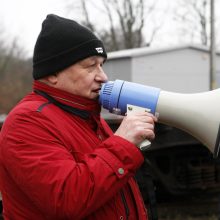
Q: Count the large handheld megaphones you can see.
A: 1